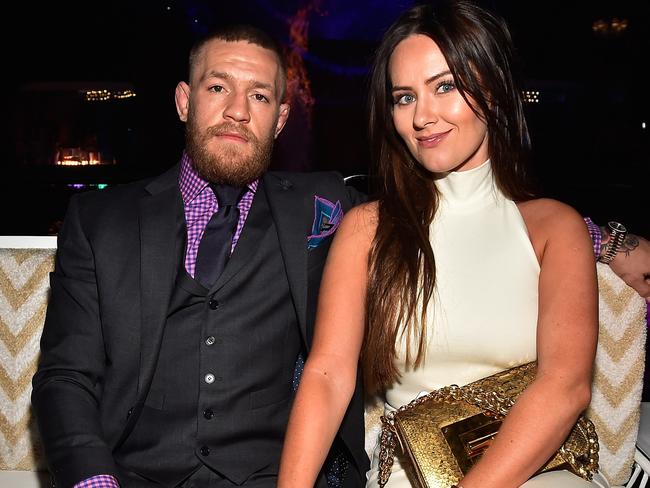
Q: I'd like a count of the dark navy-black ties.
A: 1